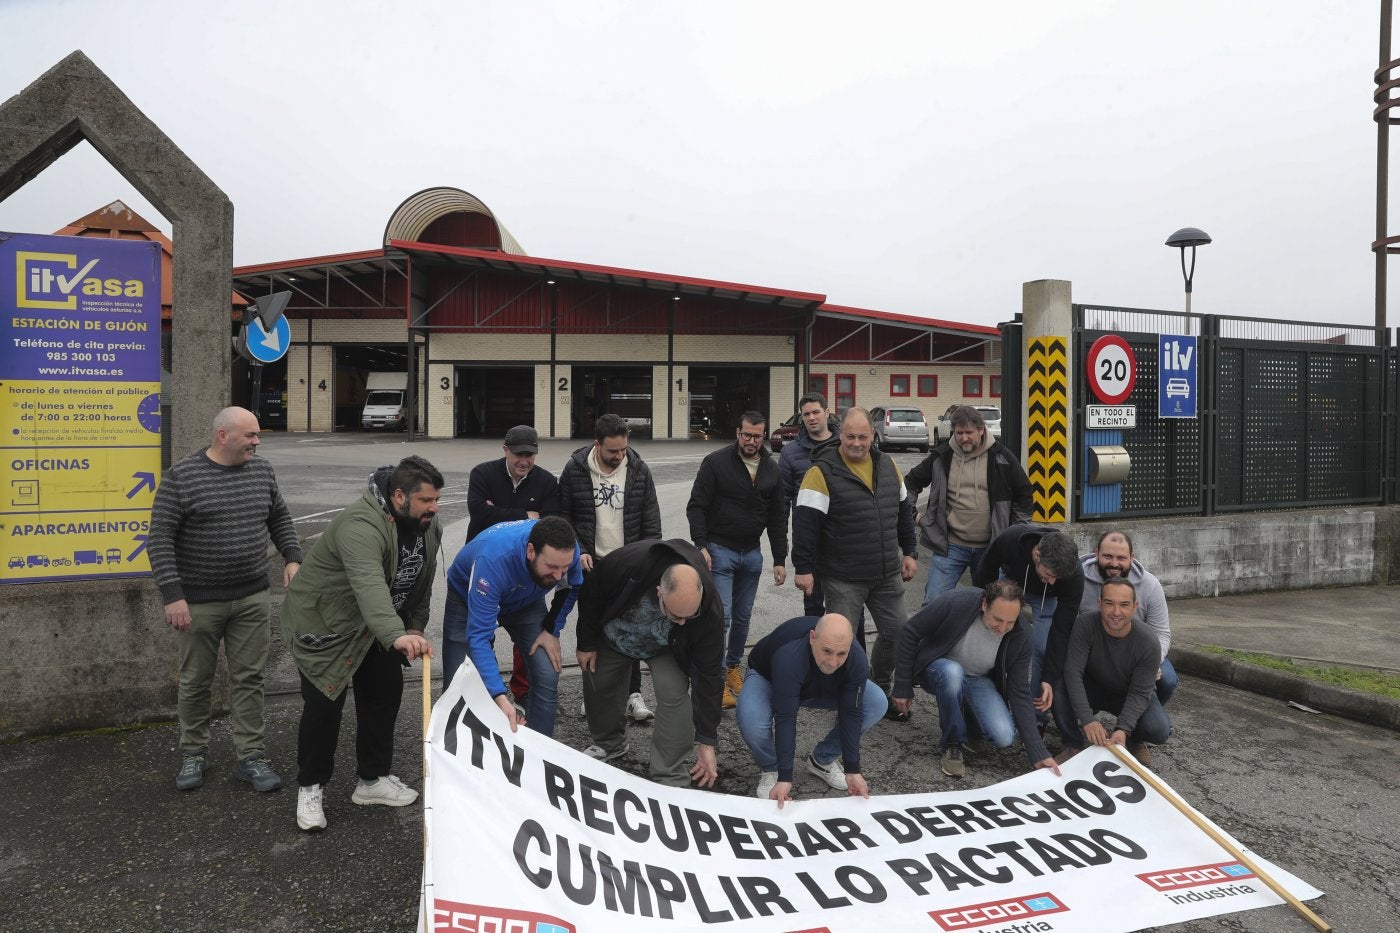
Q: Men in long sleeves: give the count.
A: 15